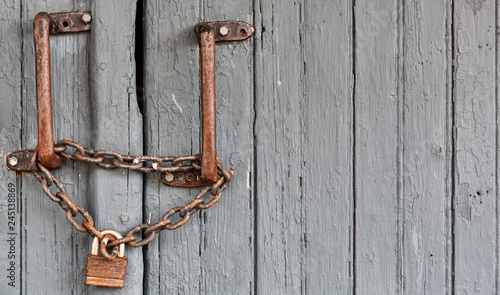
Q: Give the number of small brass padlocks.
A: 1